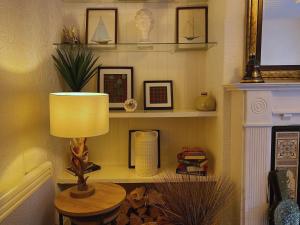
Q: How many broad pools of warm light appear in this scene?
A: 2